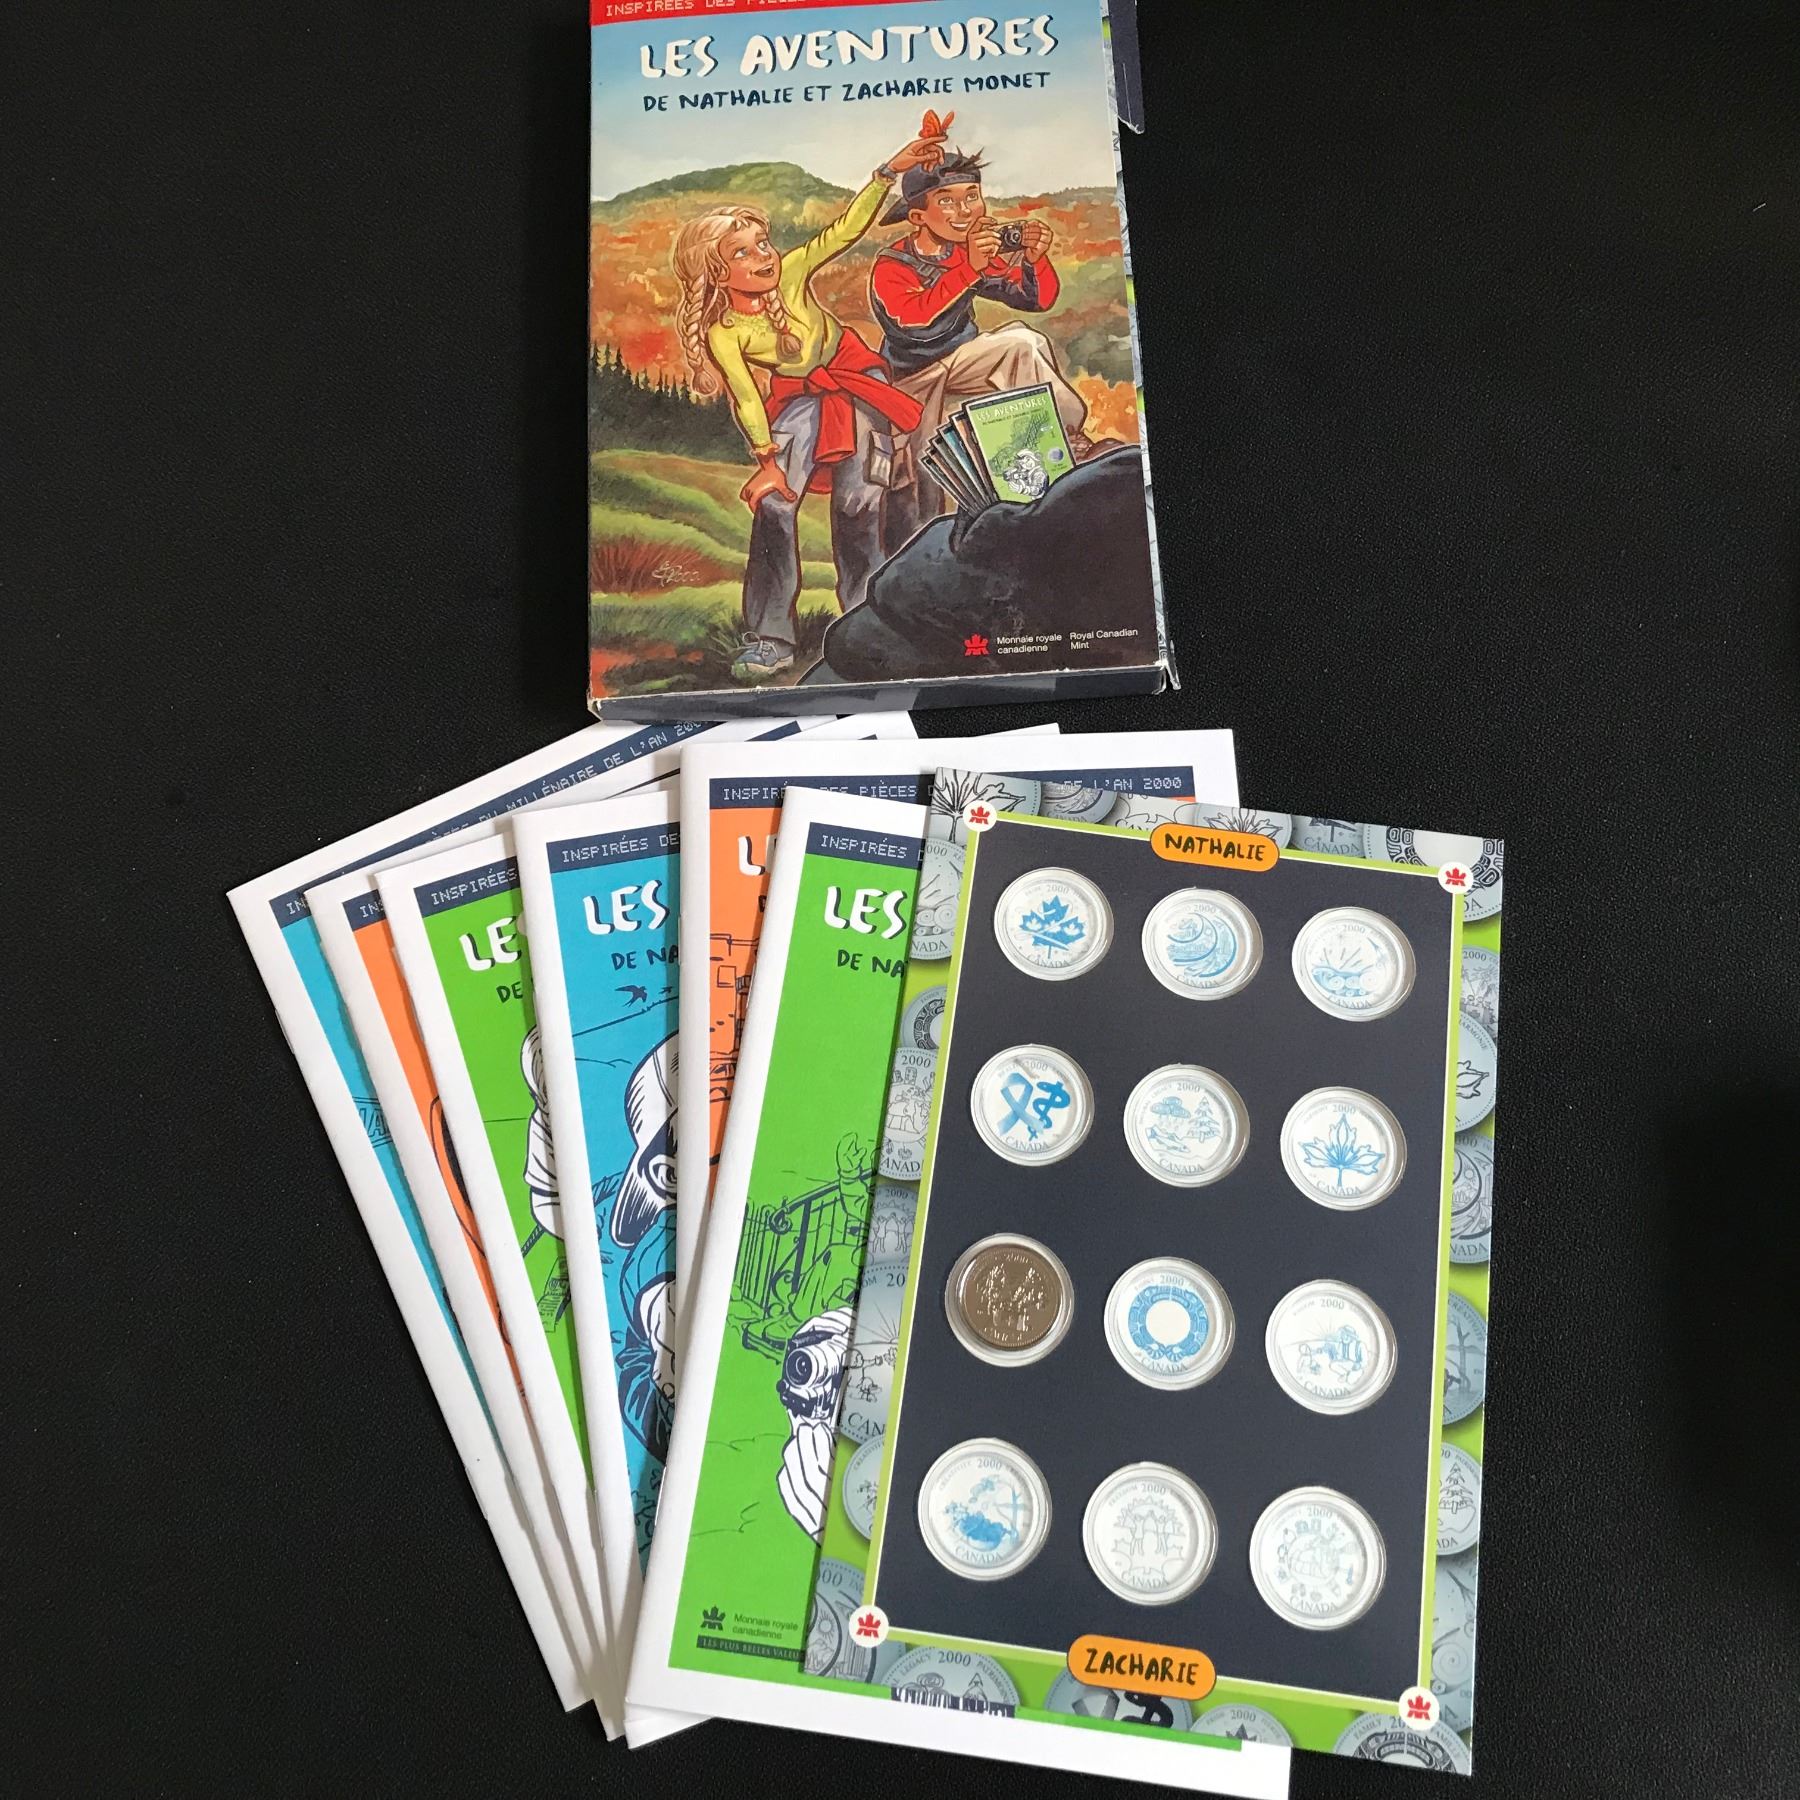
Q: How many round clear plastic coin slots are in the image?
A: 12